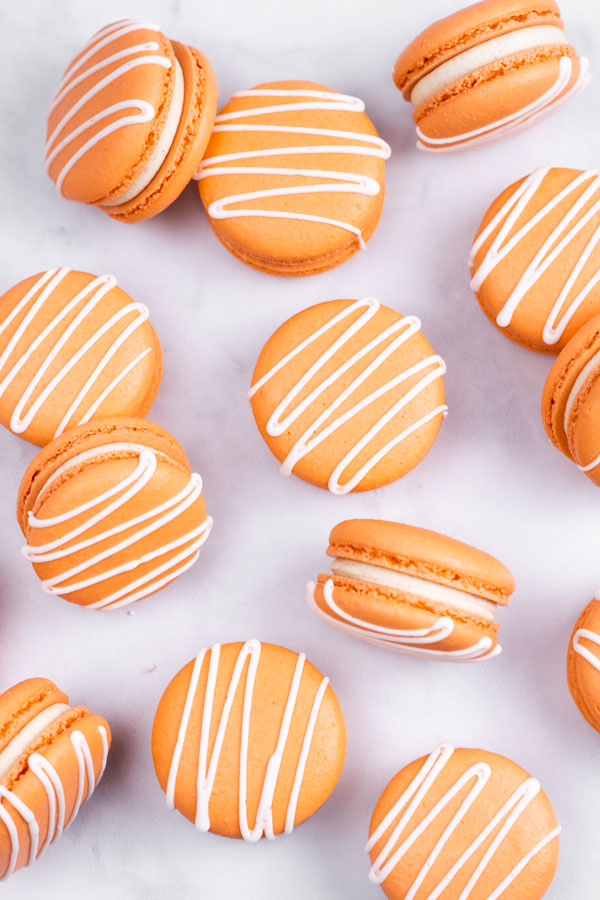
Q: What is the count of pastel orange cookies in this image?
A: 13